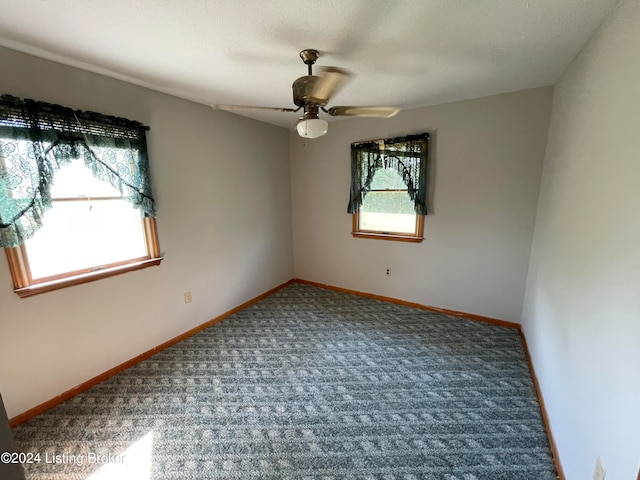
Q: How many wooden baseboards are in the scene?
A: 3